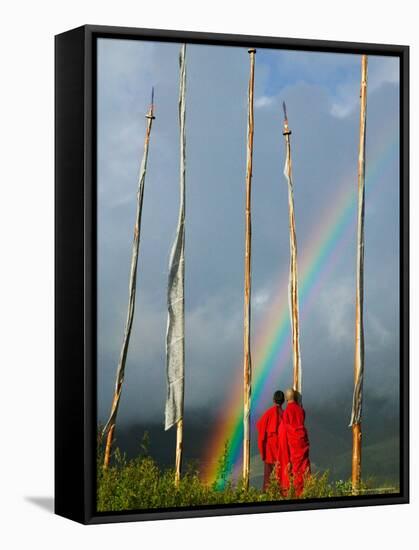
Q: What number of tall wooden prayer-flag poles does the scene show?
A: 5